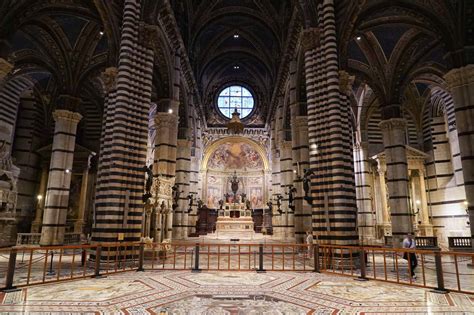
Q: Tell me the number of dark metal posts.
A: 8